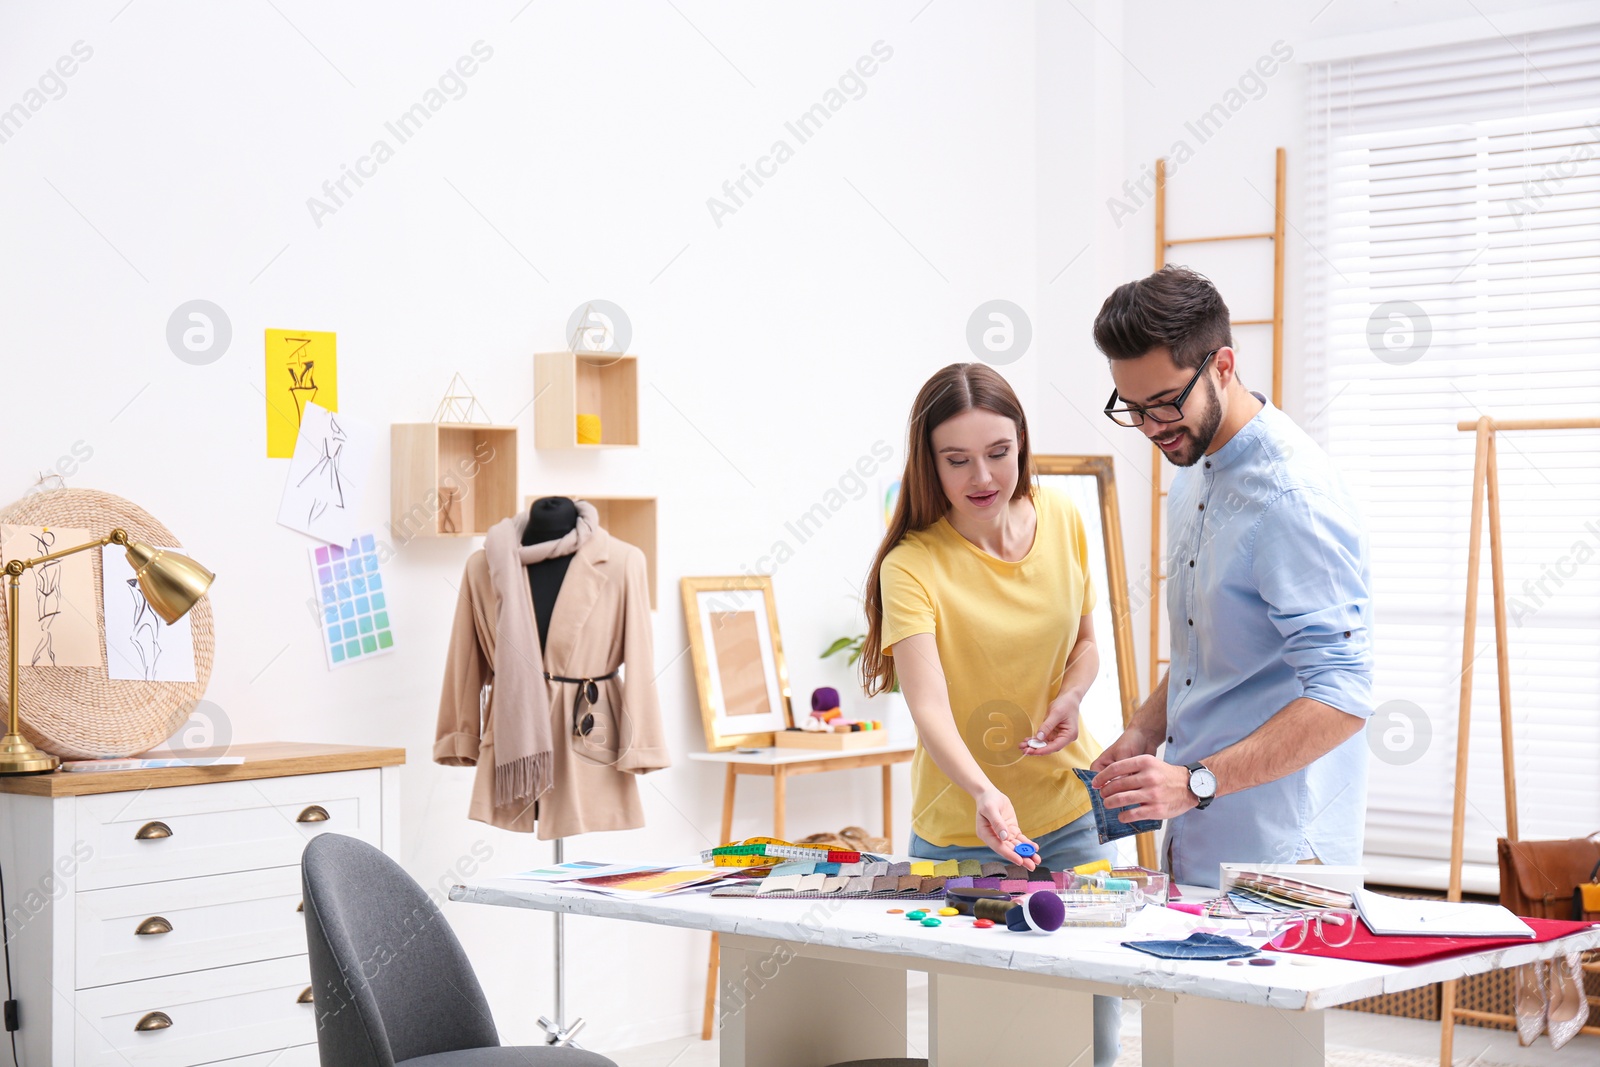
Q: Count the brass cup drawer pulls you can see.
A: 6